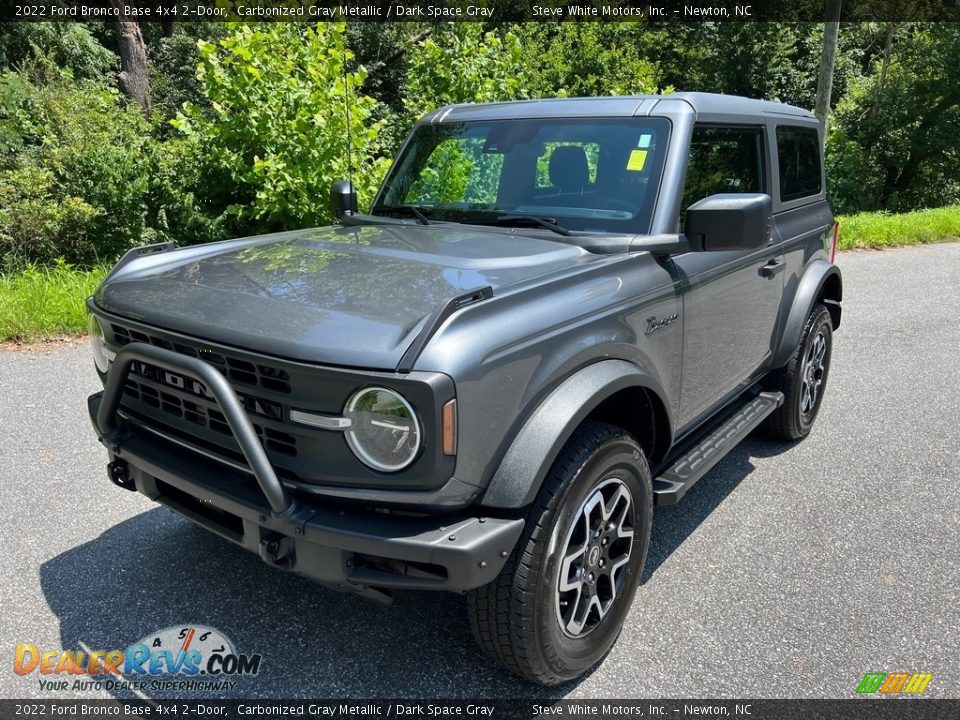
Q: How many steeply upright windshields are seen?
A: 1